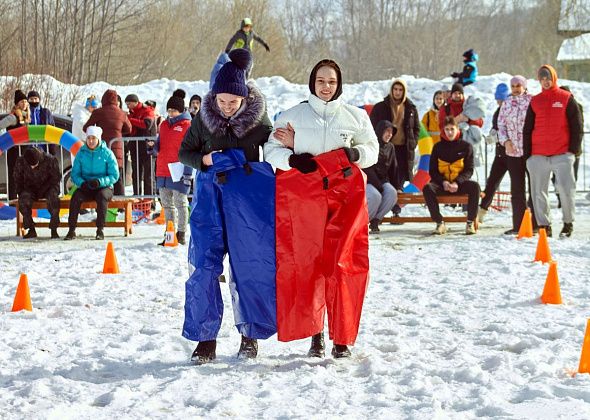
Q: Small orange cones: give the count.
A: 7